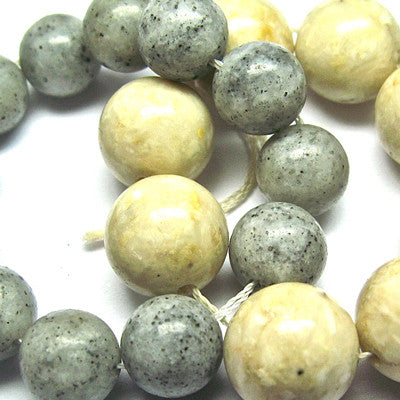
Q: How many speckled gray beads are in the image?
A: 10